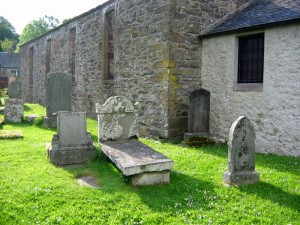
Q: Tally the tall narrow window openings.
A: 4